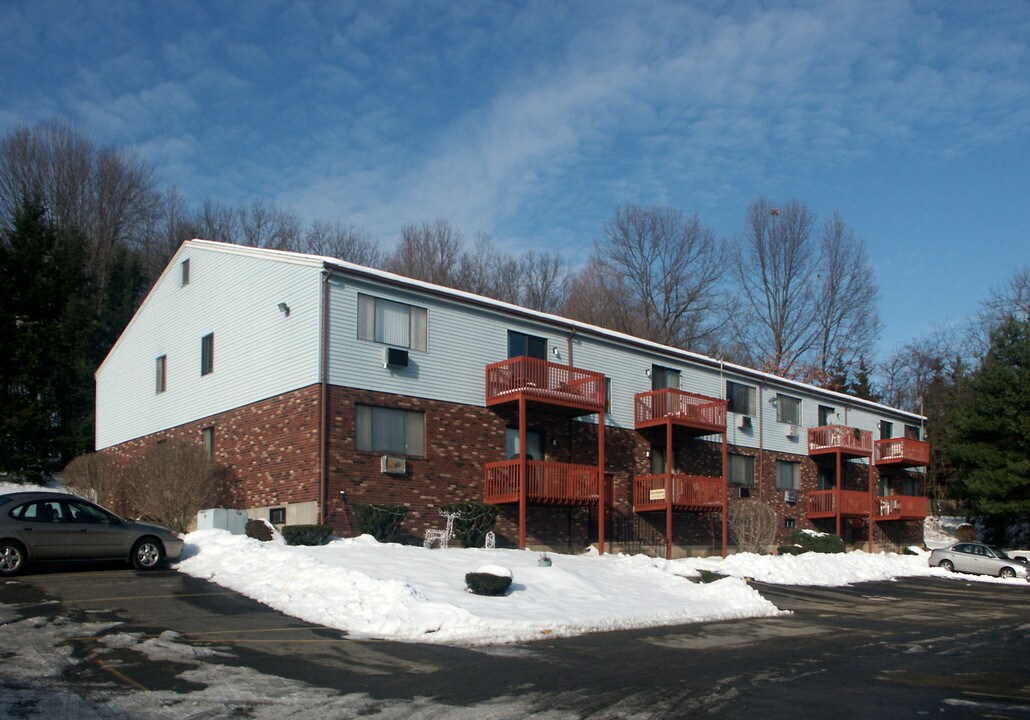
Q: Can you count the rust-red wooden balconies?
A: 8